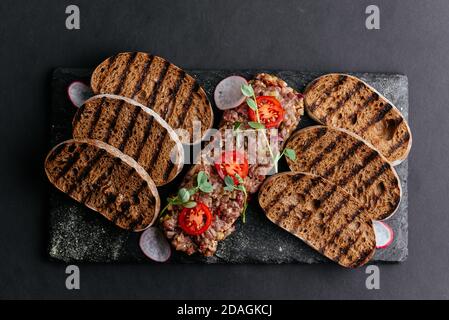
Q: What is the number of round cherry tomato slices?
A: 3